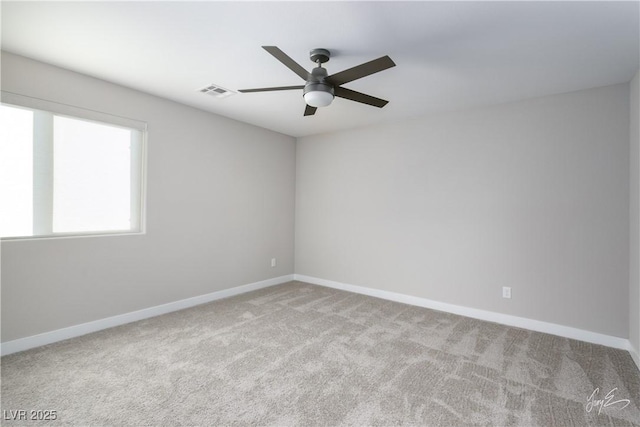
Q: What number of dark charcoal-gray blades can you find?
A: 5